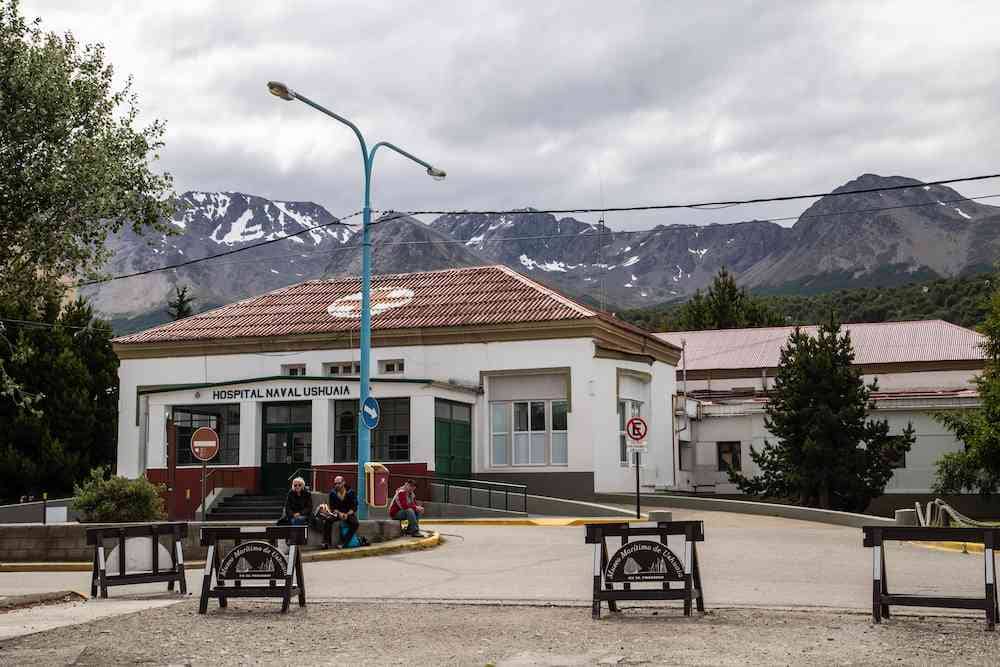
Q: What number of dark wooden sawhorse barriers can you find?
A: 4